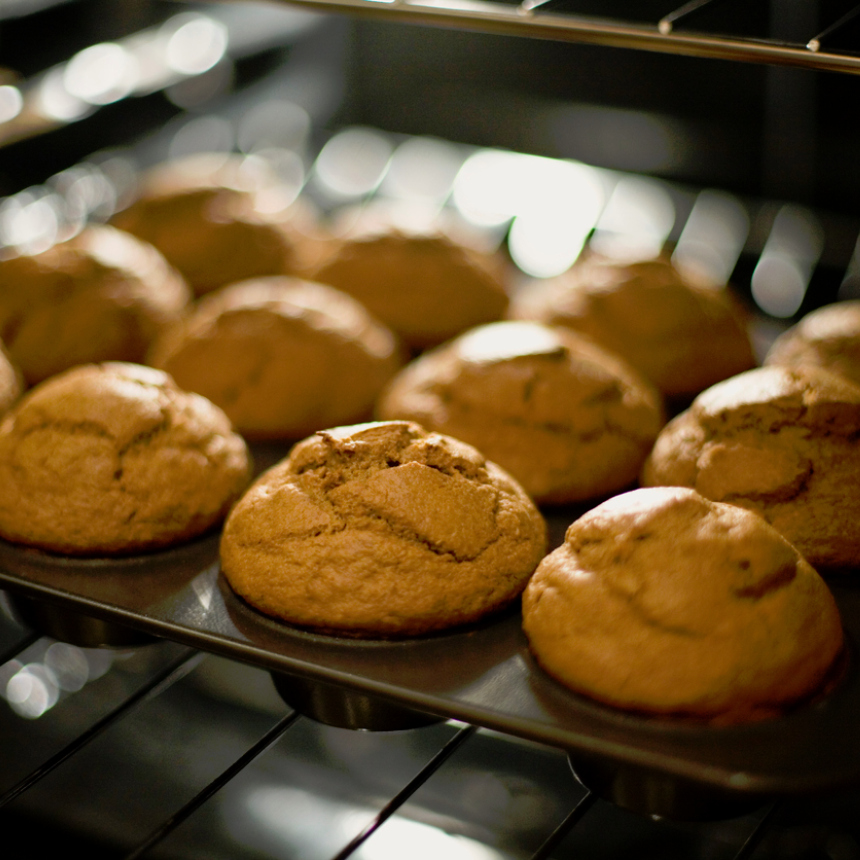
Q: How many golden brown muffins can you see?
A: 12